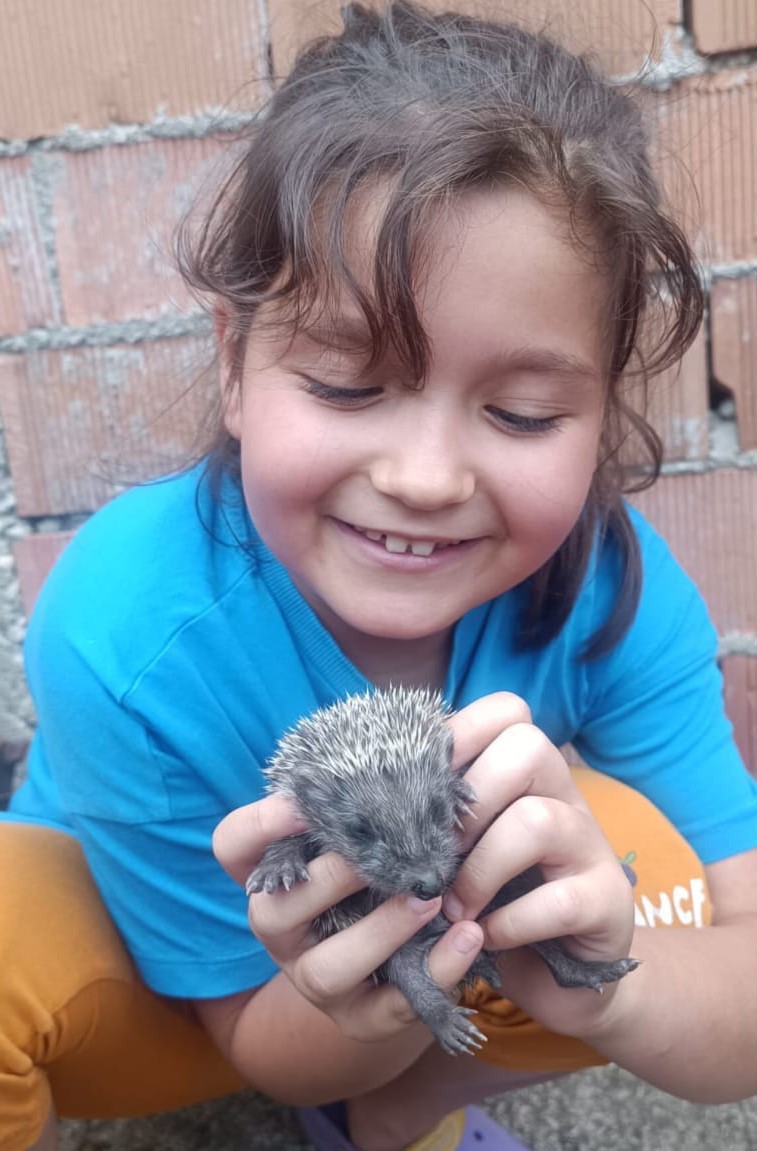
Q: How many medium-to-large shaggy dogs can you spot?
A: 0